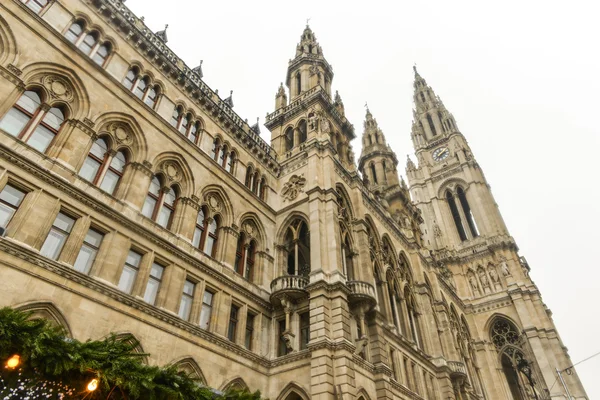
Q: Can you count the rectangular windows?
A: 11